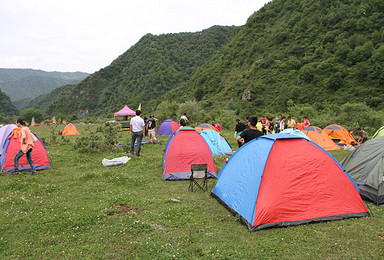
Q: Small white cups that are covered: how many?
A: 0